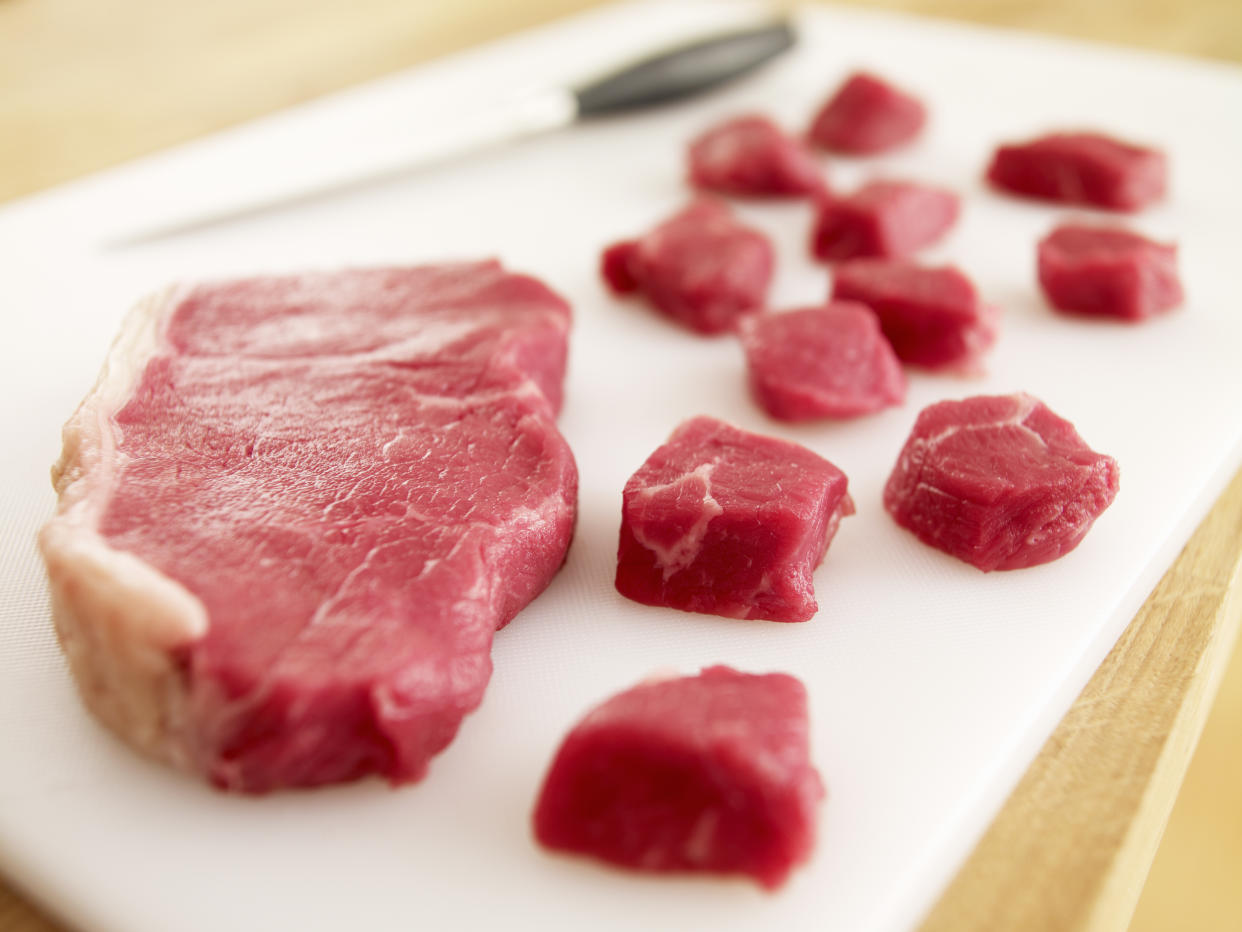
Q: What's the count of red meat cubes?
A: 11